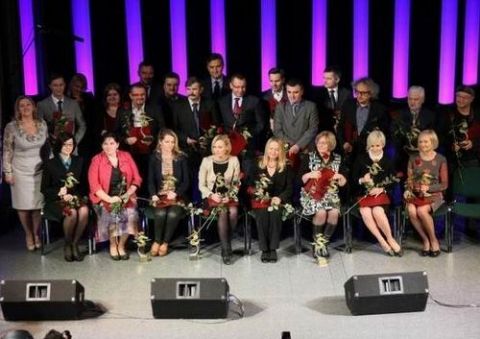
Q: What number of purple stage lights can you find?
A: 11